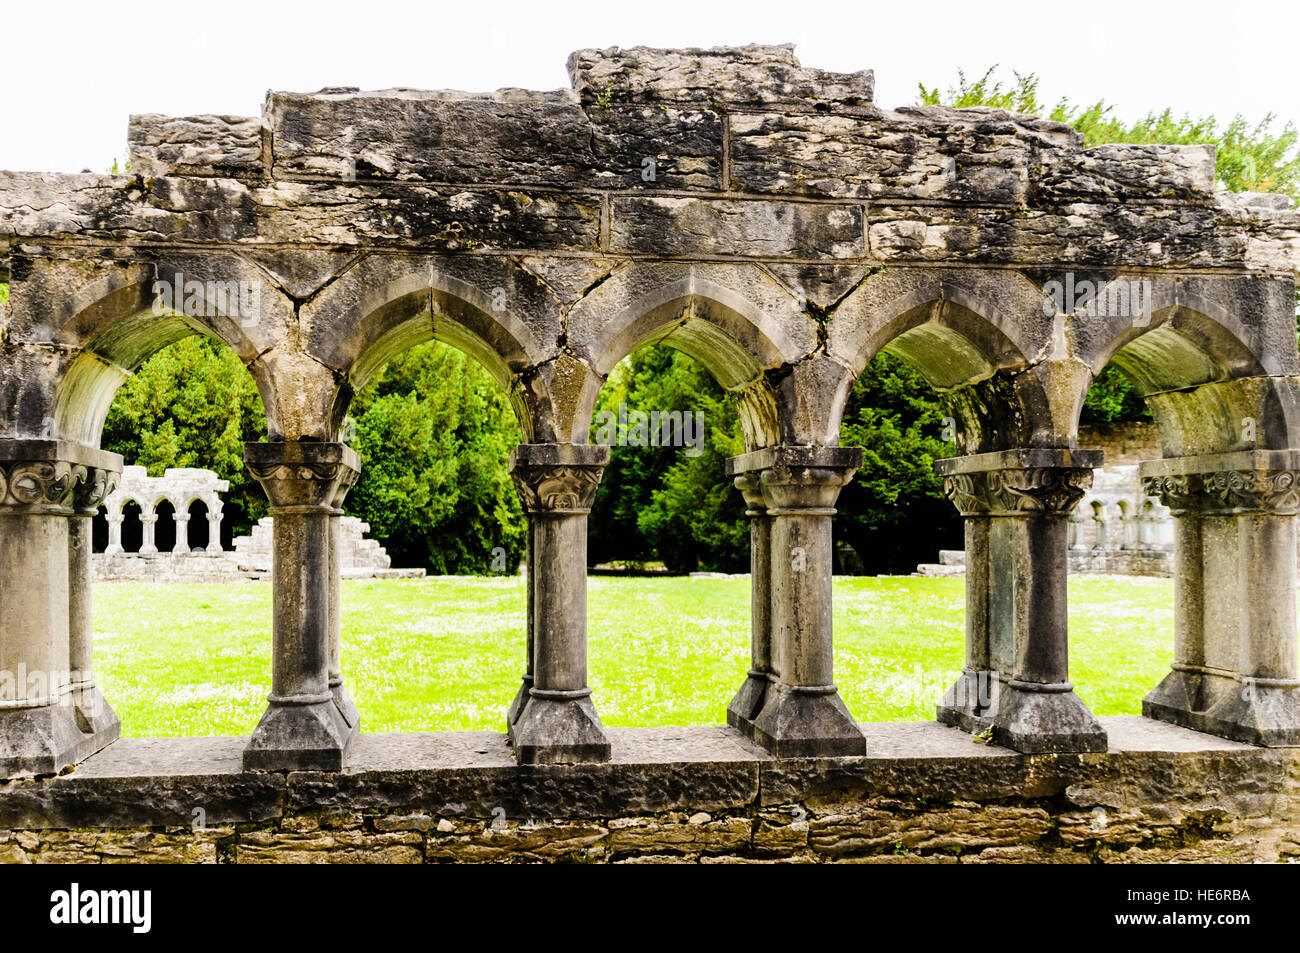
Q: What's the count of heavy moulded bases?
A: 6